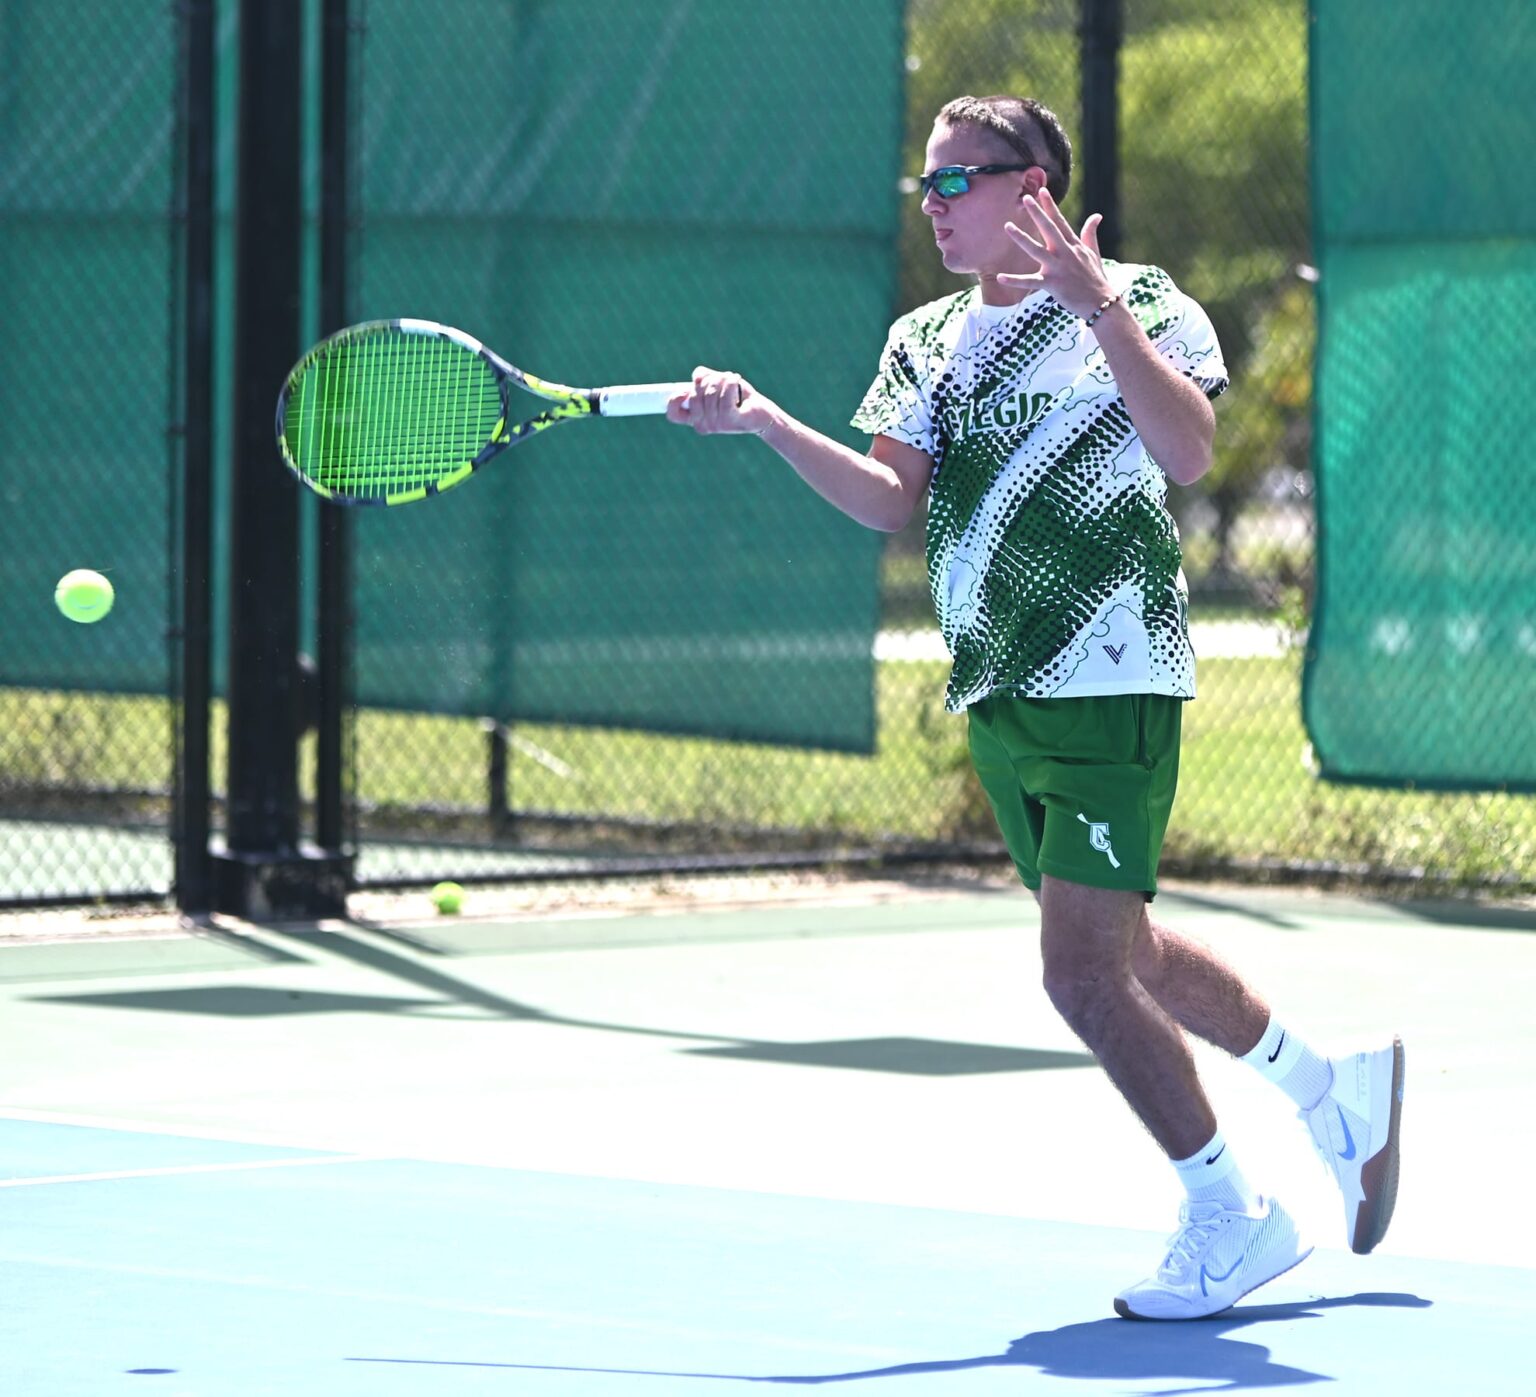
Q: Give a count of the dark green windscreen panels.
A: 3